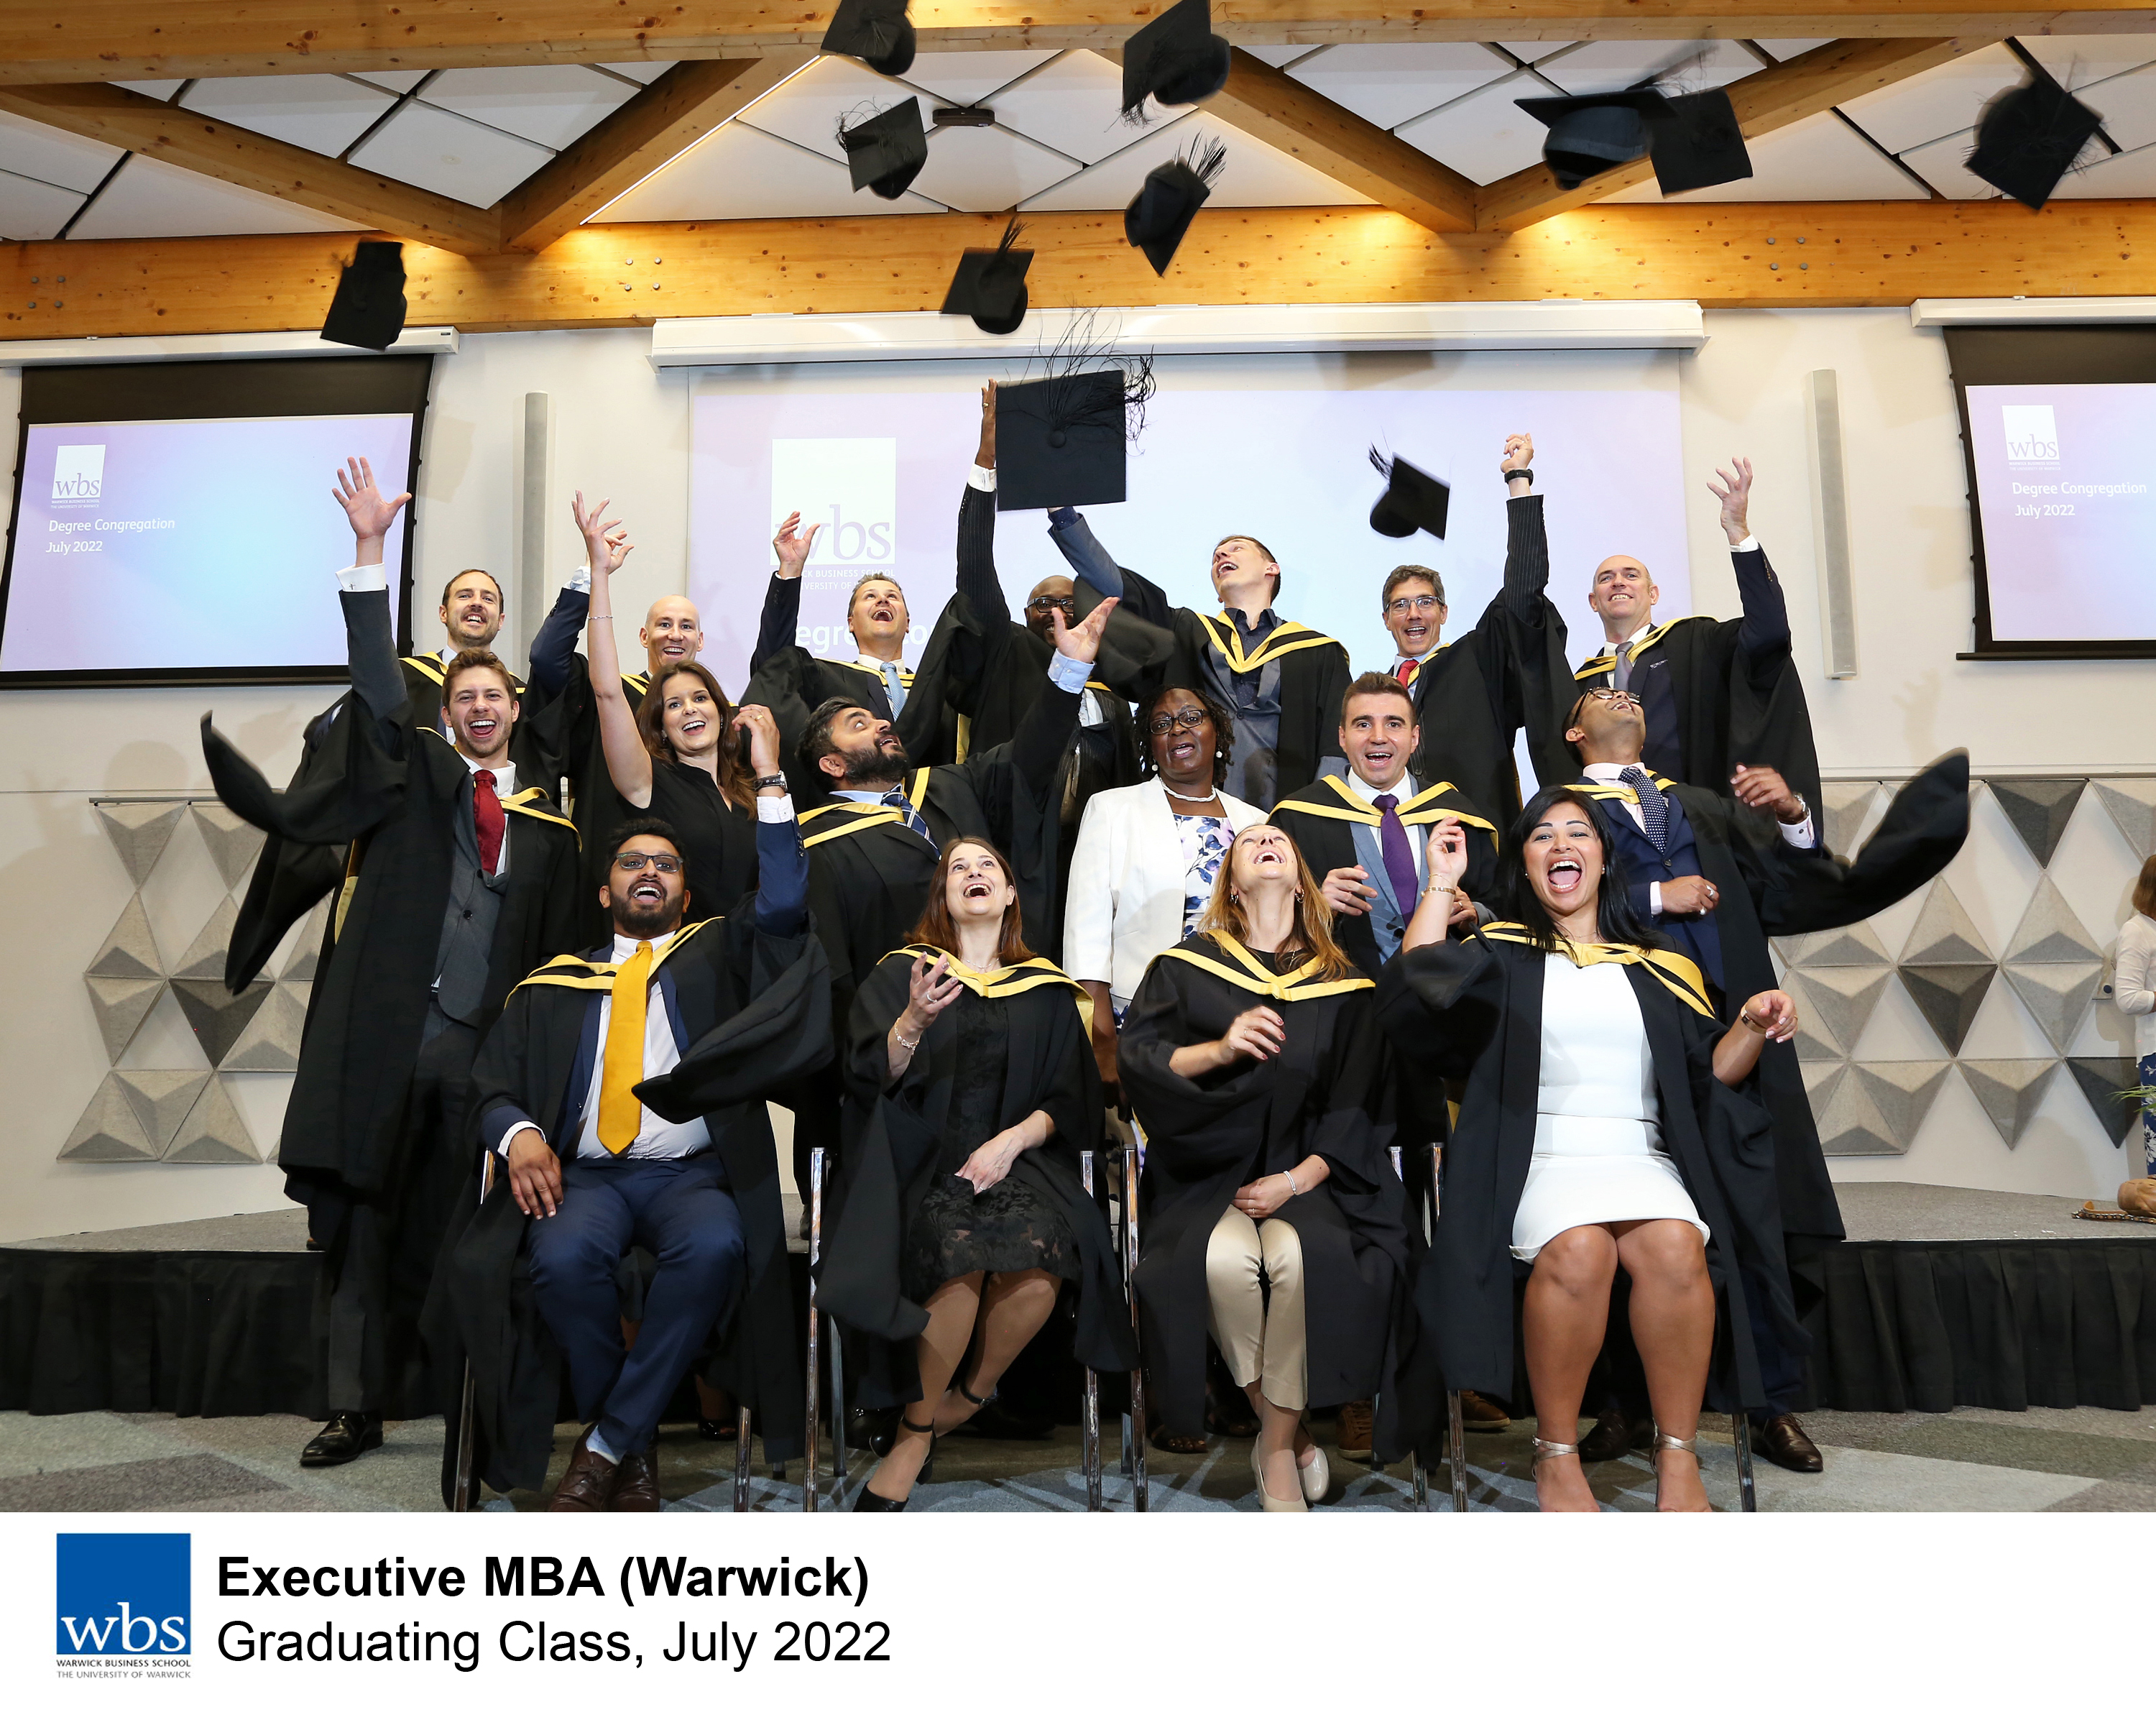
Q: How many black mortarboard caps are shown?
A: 11